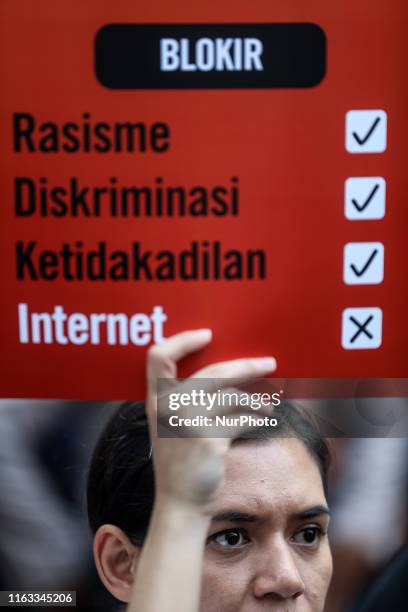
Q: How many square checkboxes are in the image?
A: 4